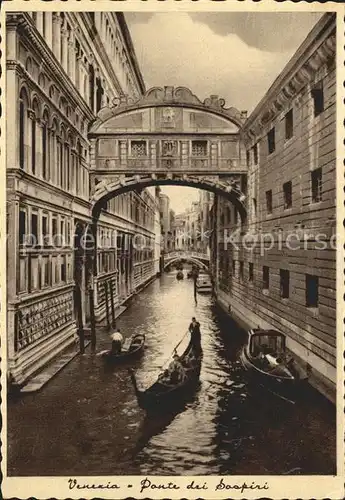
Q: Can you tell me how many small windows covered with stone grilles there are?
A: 2